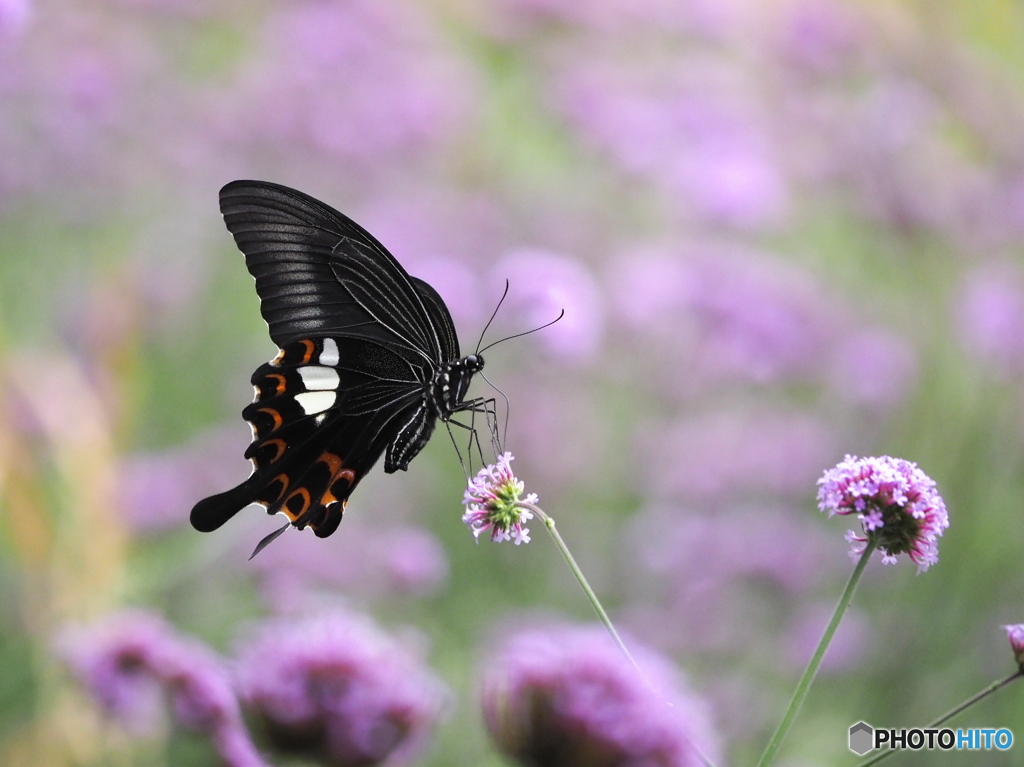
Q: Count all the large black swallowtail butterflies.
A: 1